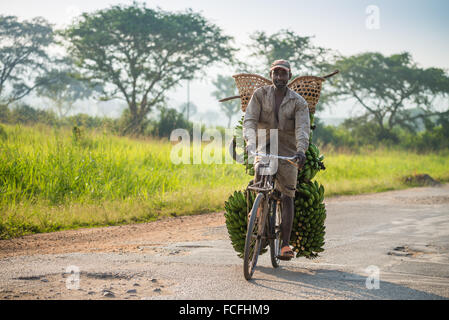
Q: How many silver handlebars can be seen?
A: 1